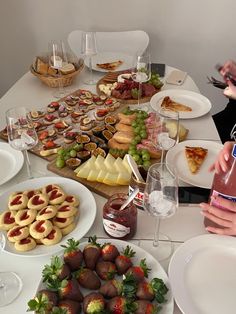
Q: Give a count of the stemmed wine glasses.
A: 7